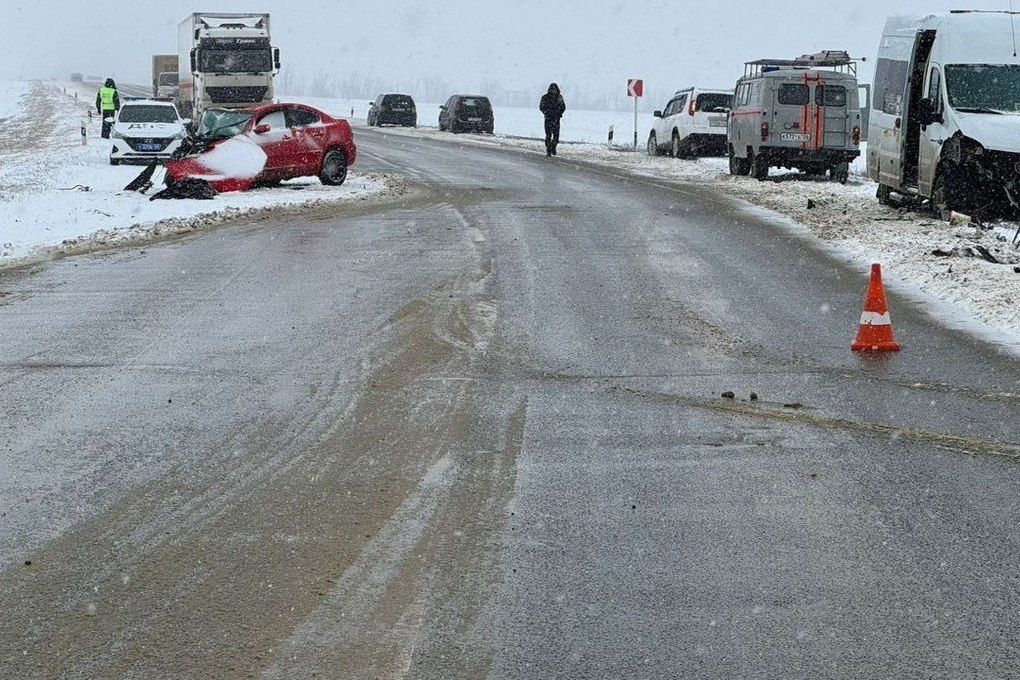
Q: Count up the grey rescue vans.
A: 1